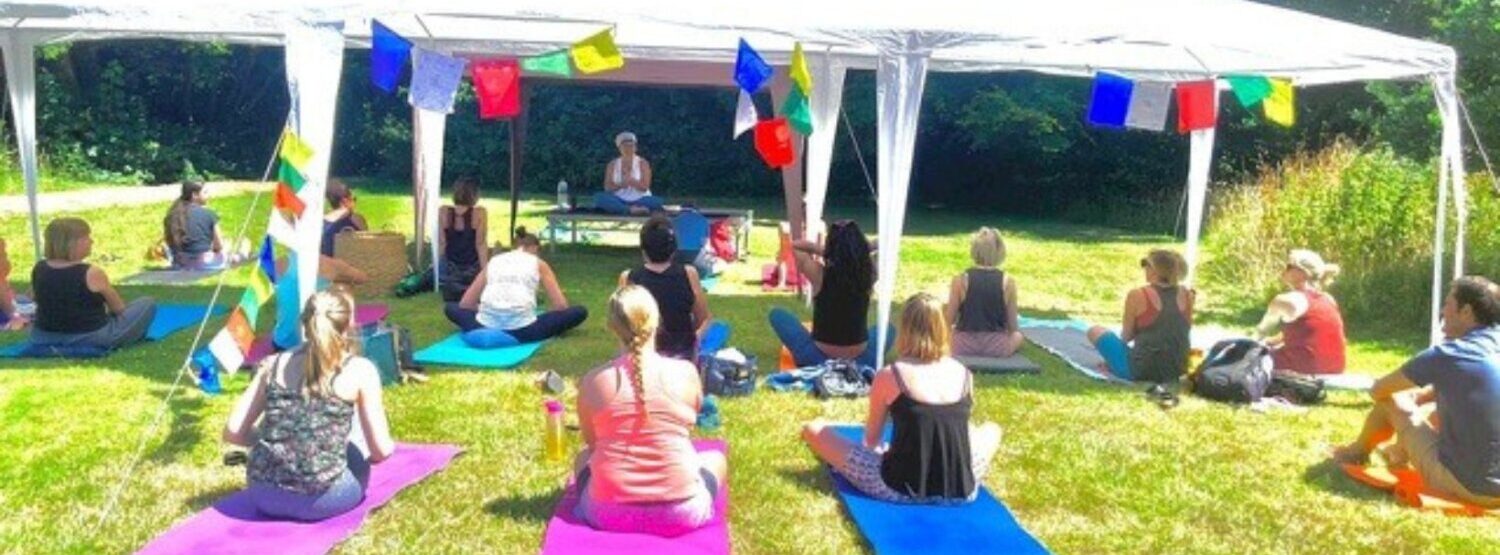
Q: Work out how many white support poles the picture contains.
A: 7